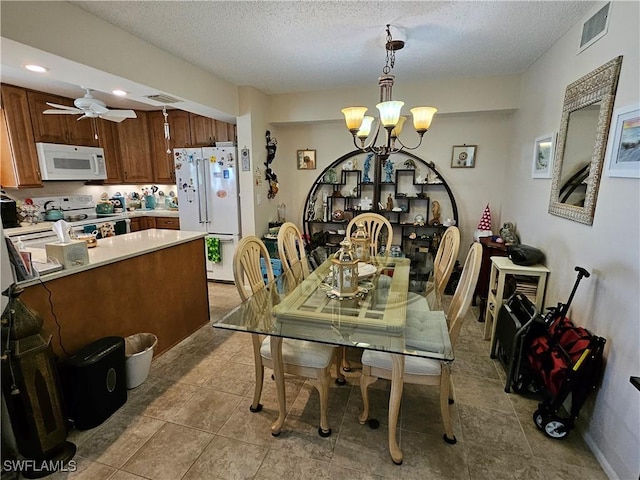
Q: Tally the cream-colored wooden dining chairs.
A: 5